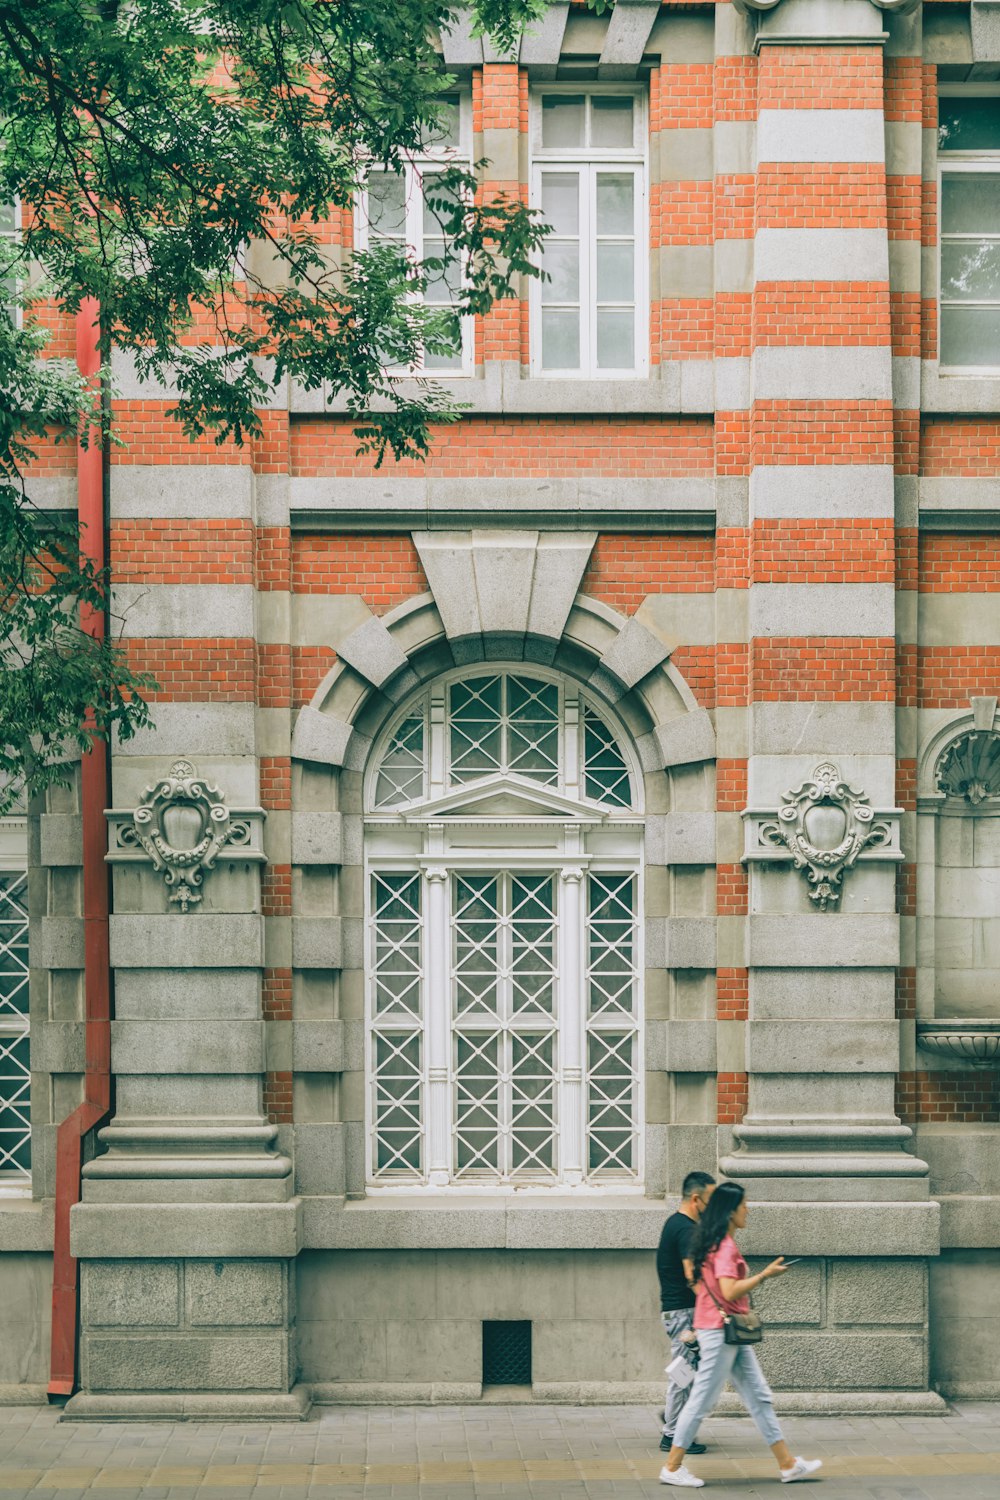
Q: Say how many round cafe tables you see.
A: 0